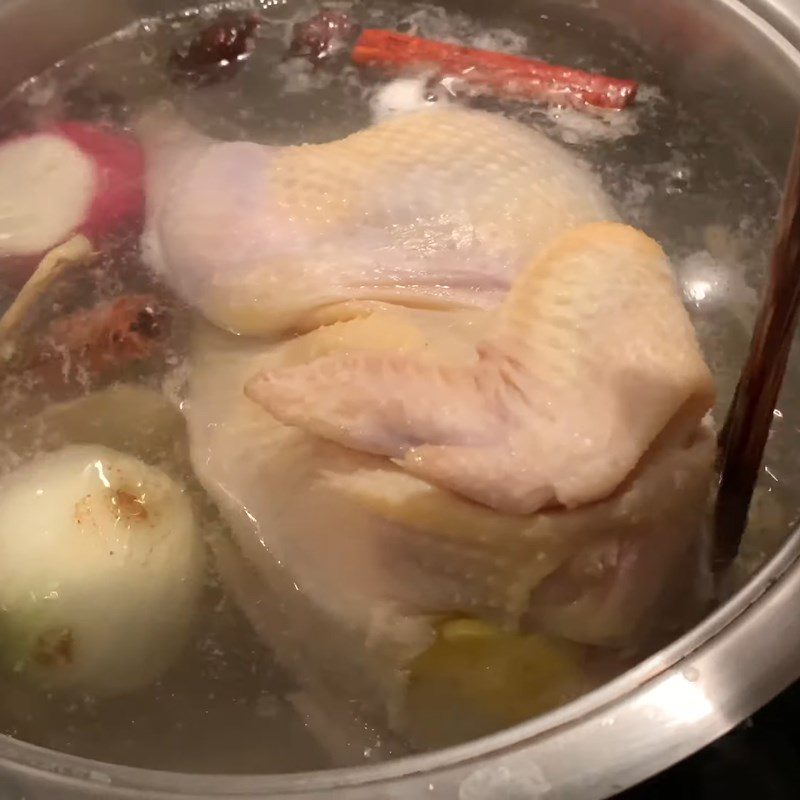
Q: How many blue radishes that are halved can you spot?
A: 0